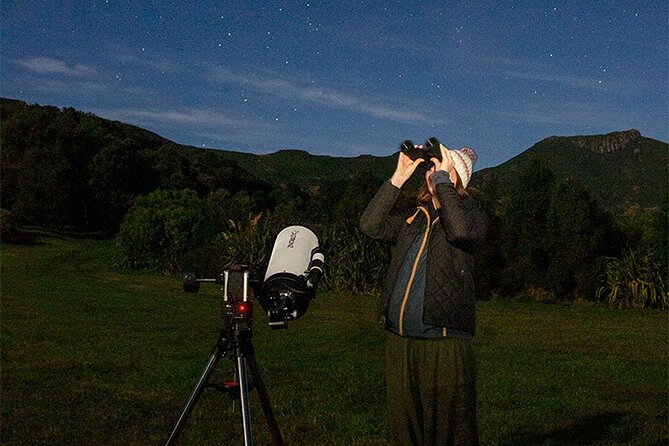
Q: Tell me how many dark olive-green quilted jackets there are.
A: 1